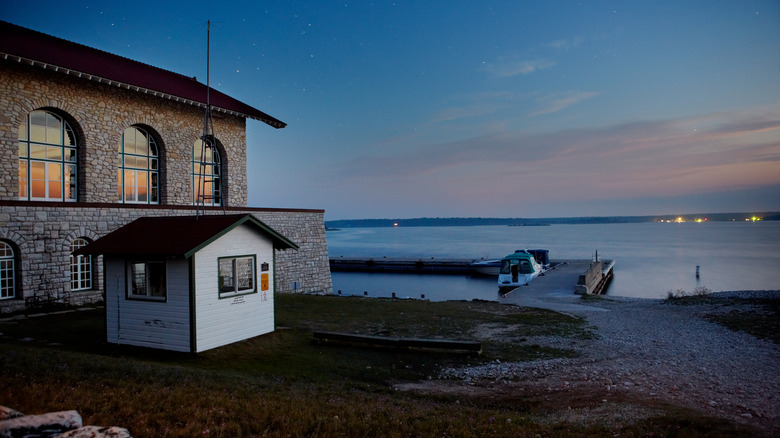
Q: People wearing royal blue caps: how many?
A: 0